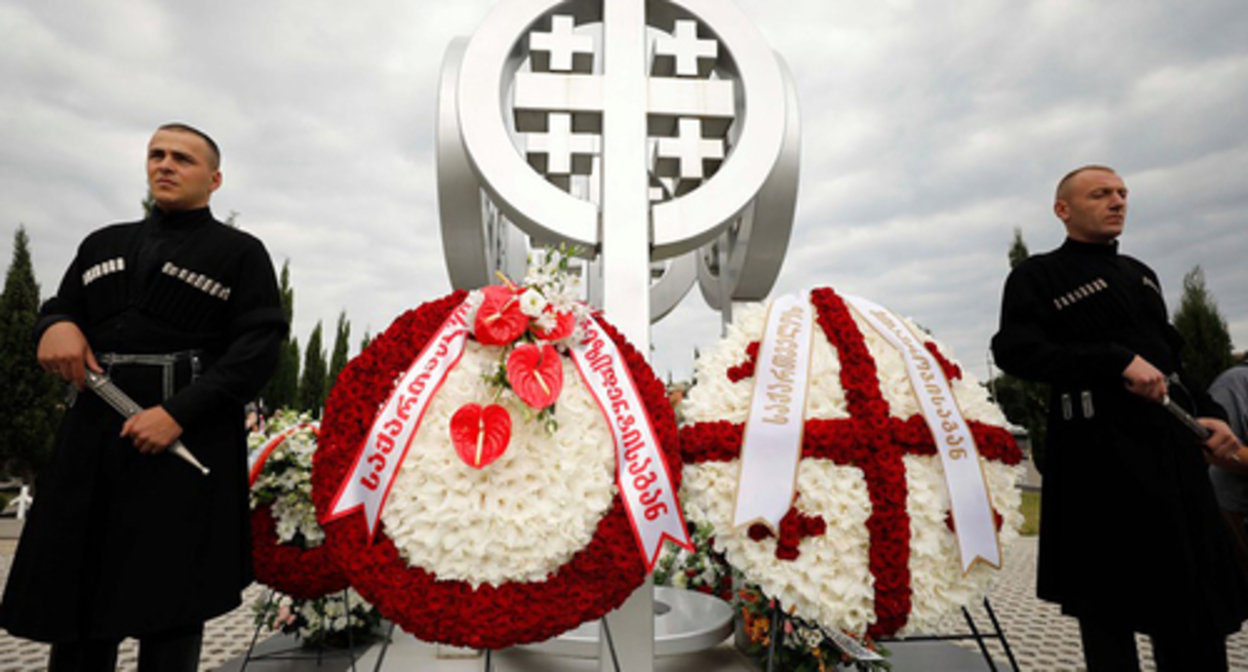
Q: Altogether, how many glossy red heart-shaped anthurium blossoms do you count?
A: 4